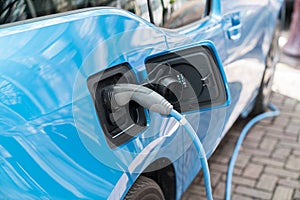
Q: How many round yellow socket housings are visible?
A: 0